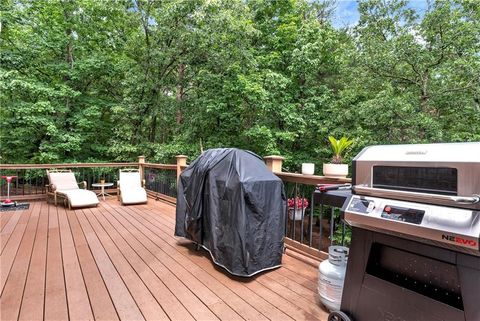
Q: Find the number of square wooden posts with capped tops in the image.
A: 3